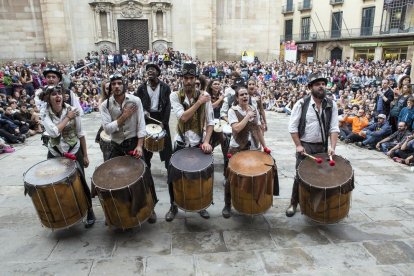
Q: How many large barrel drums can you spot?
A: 5